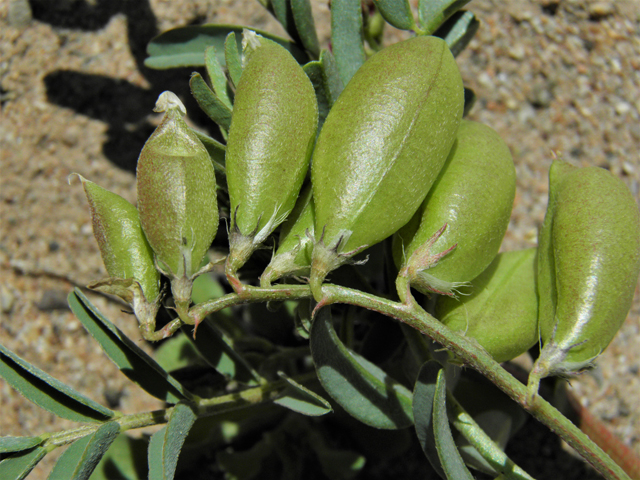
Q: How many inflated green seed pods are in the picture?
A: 8